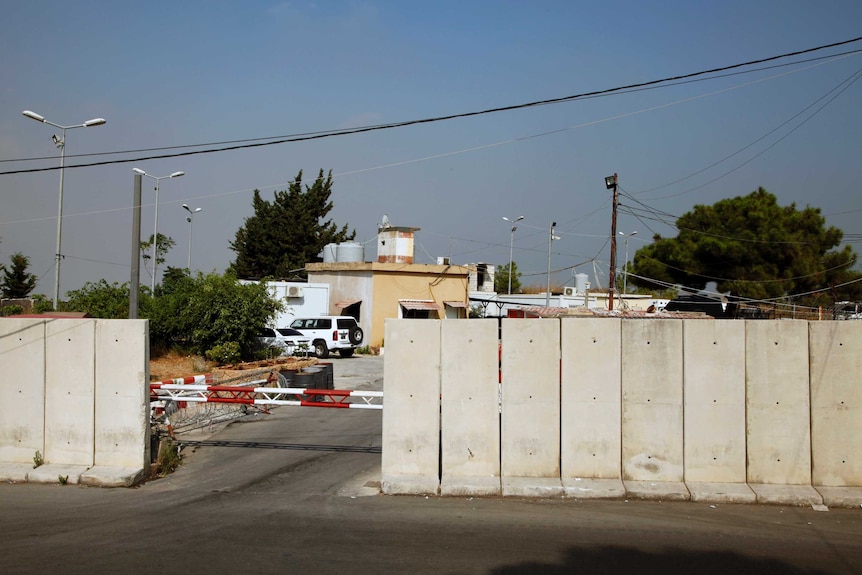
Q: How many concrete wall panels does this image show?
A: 11